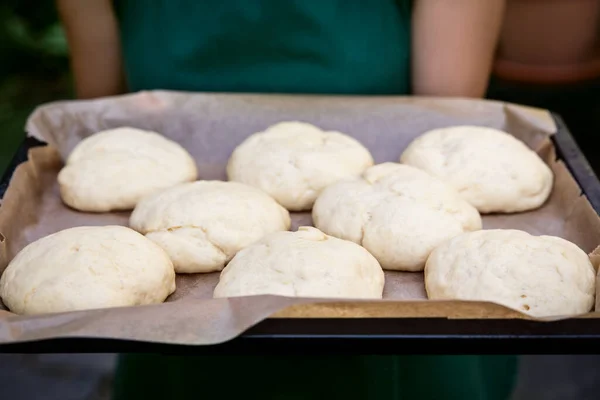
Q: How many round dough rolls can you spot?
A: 8